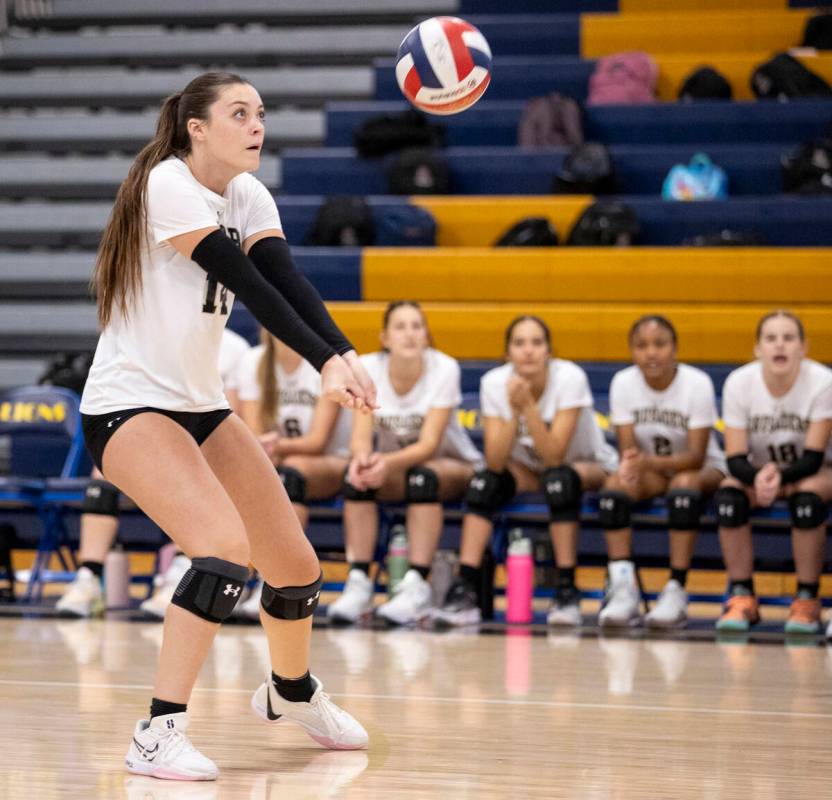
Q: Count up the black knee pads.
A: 12